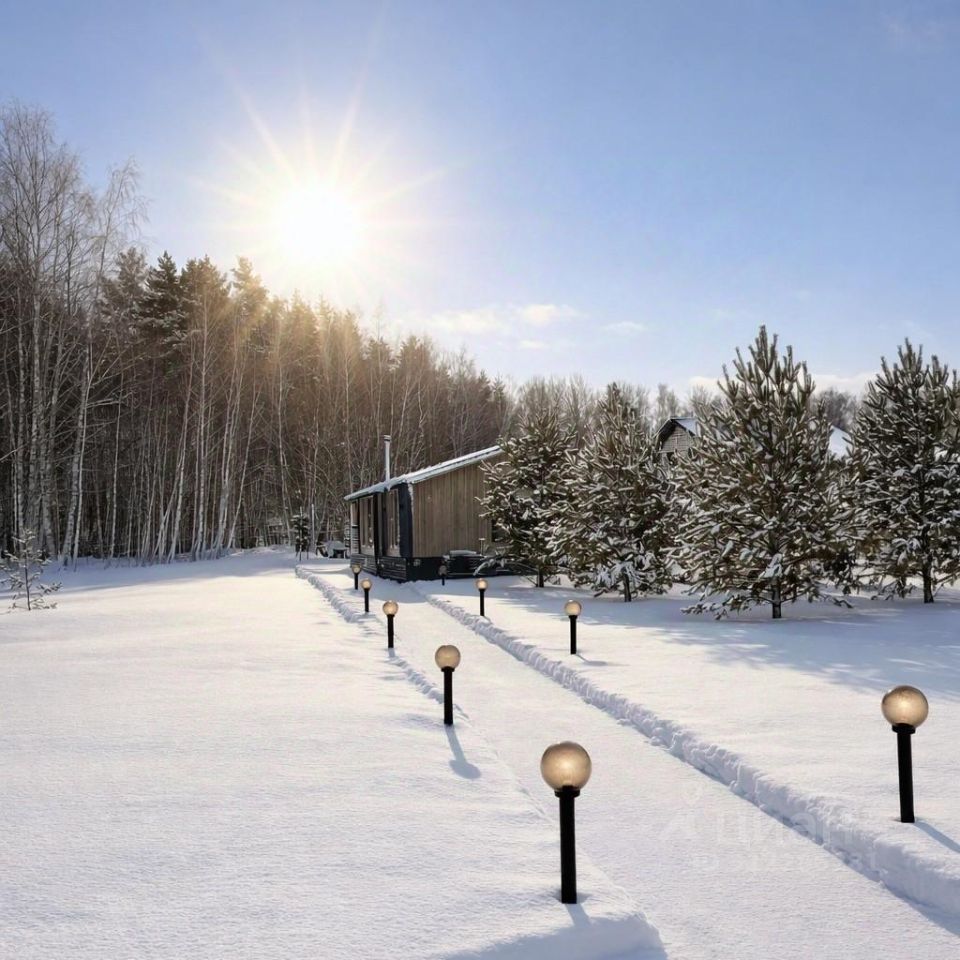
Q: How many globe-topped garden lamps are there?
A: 9